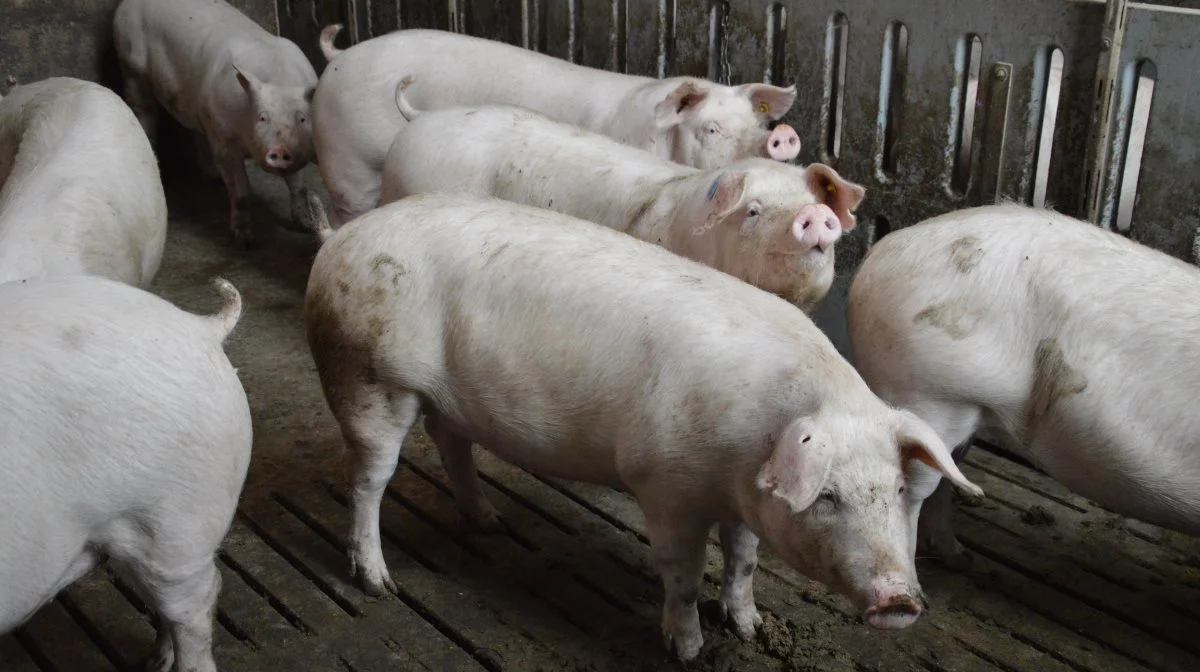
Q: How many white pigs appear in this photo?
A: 7